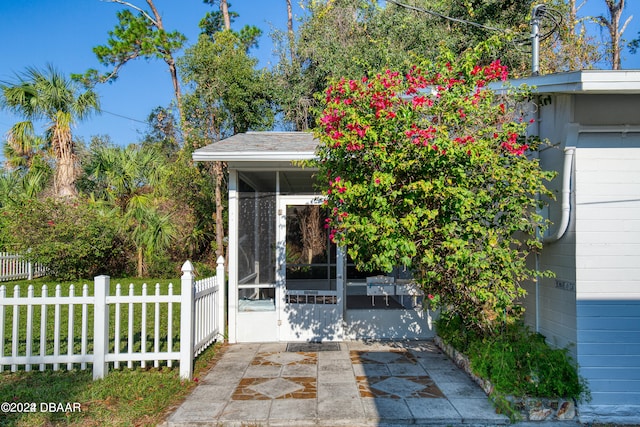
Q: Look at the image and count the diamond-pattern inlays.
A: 4